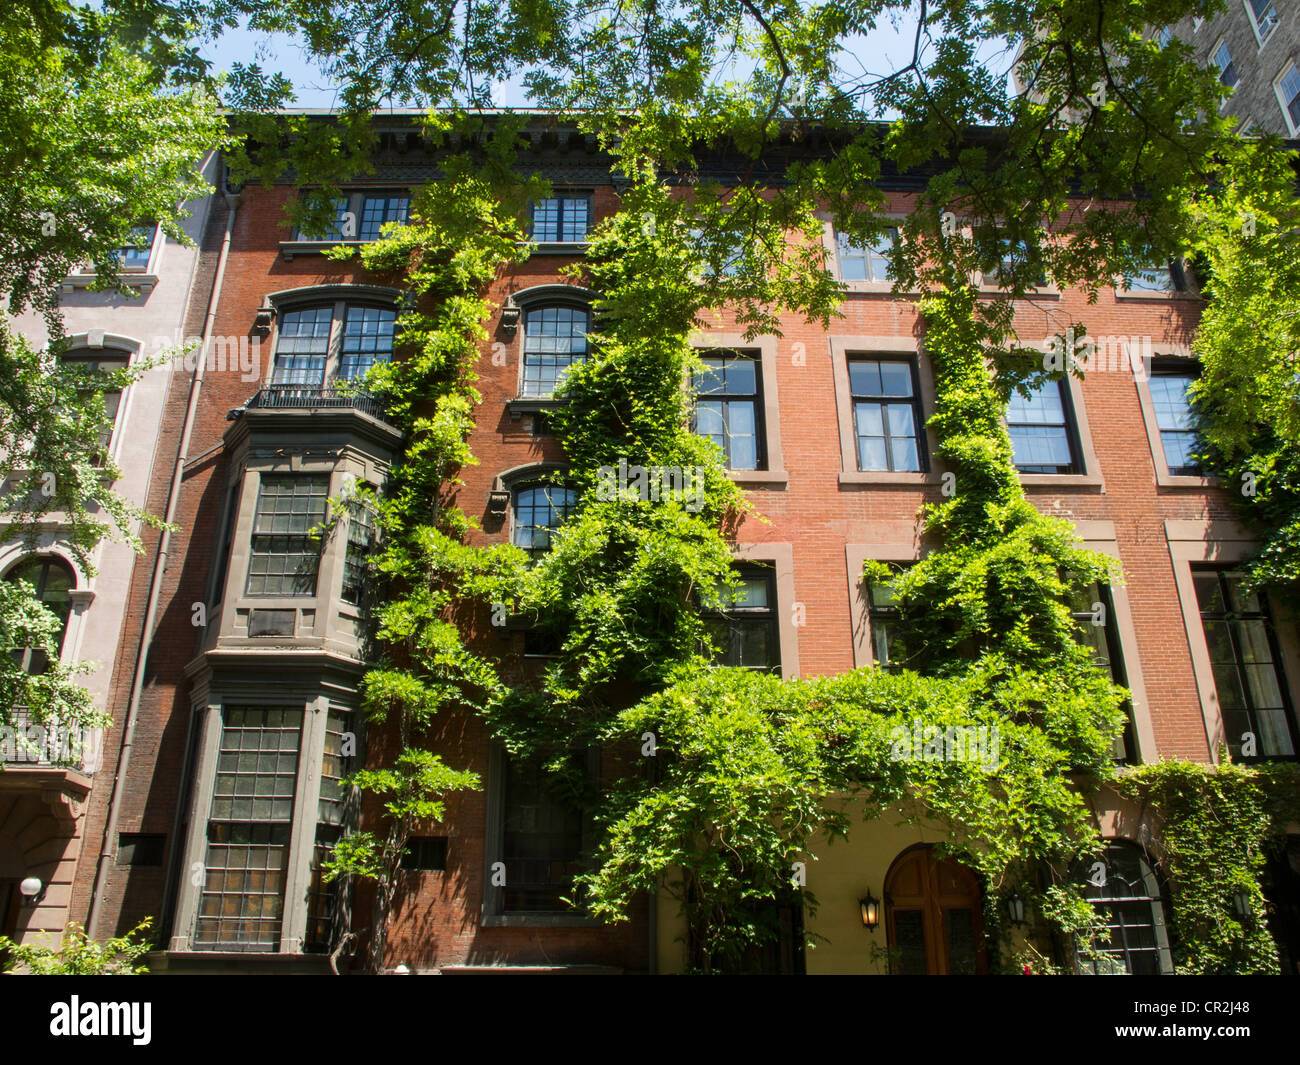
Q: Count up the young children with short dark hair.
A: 0